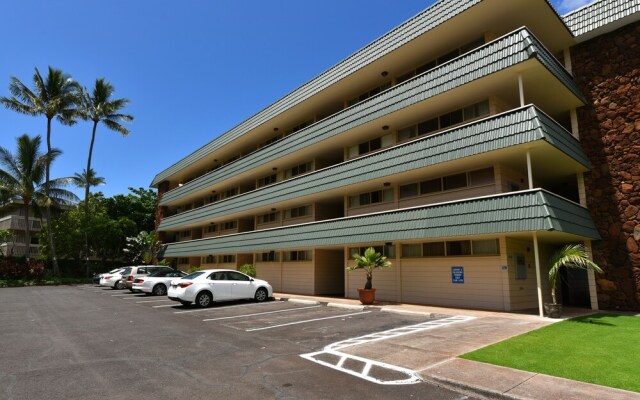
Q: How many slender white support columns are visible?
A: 3